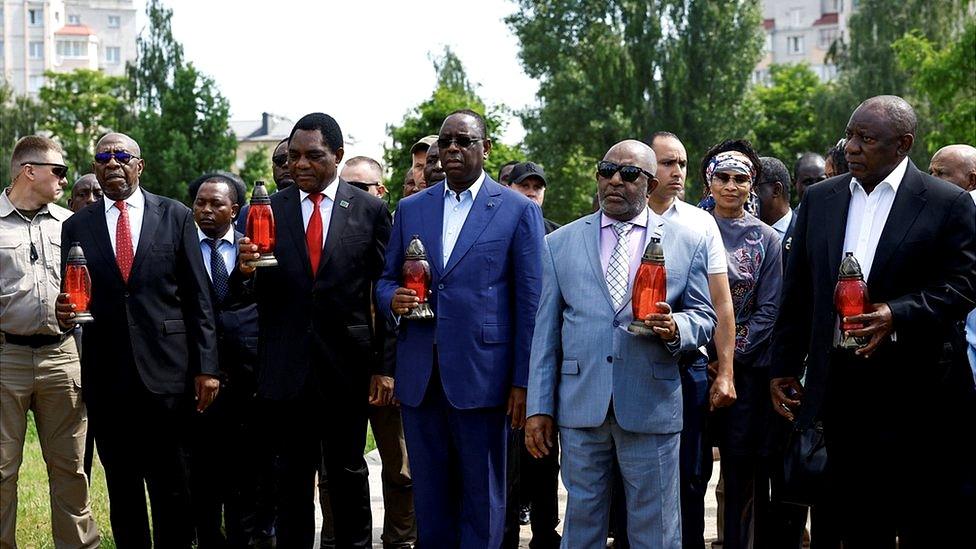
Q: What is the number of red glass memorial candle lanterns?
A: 5